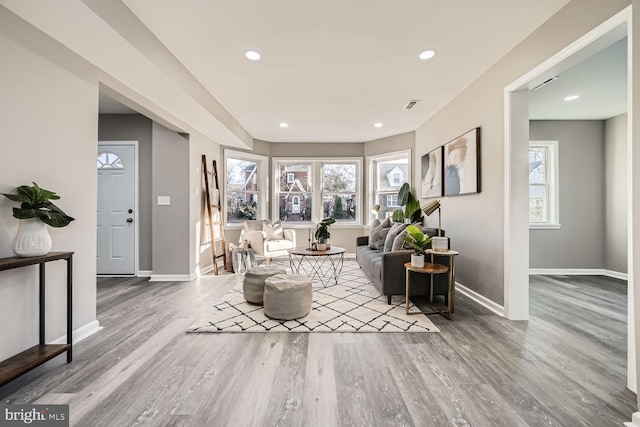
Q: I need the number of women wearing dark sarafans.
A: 0